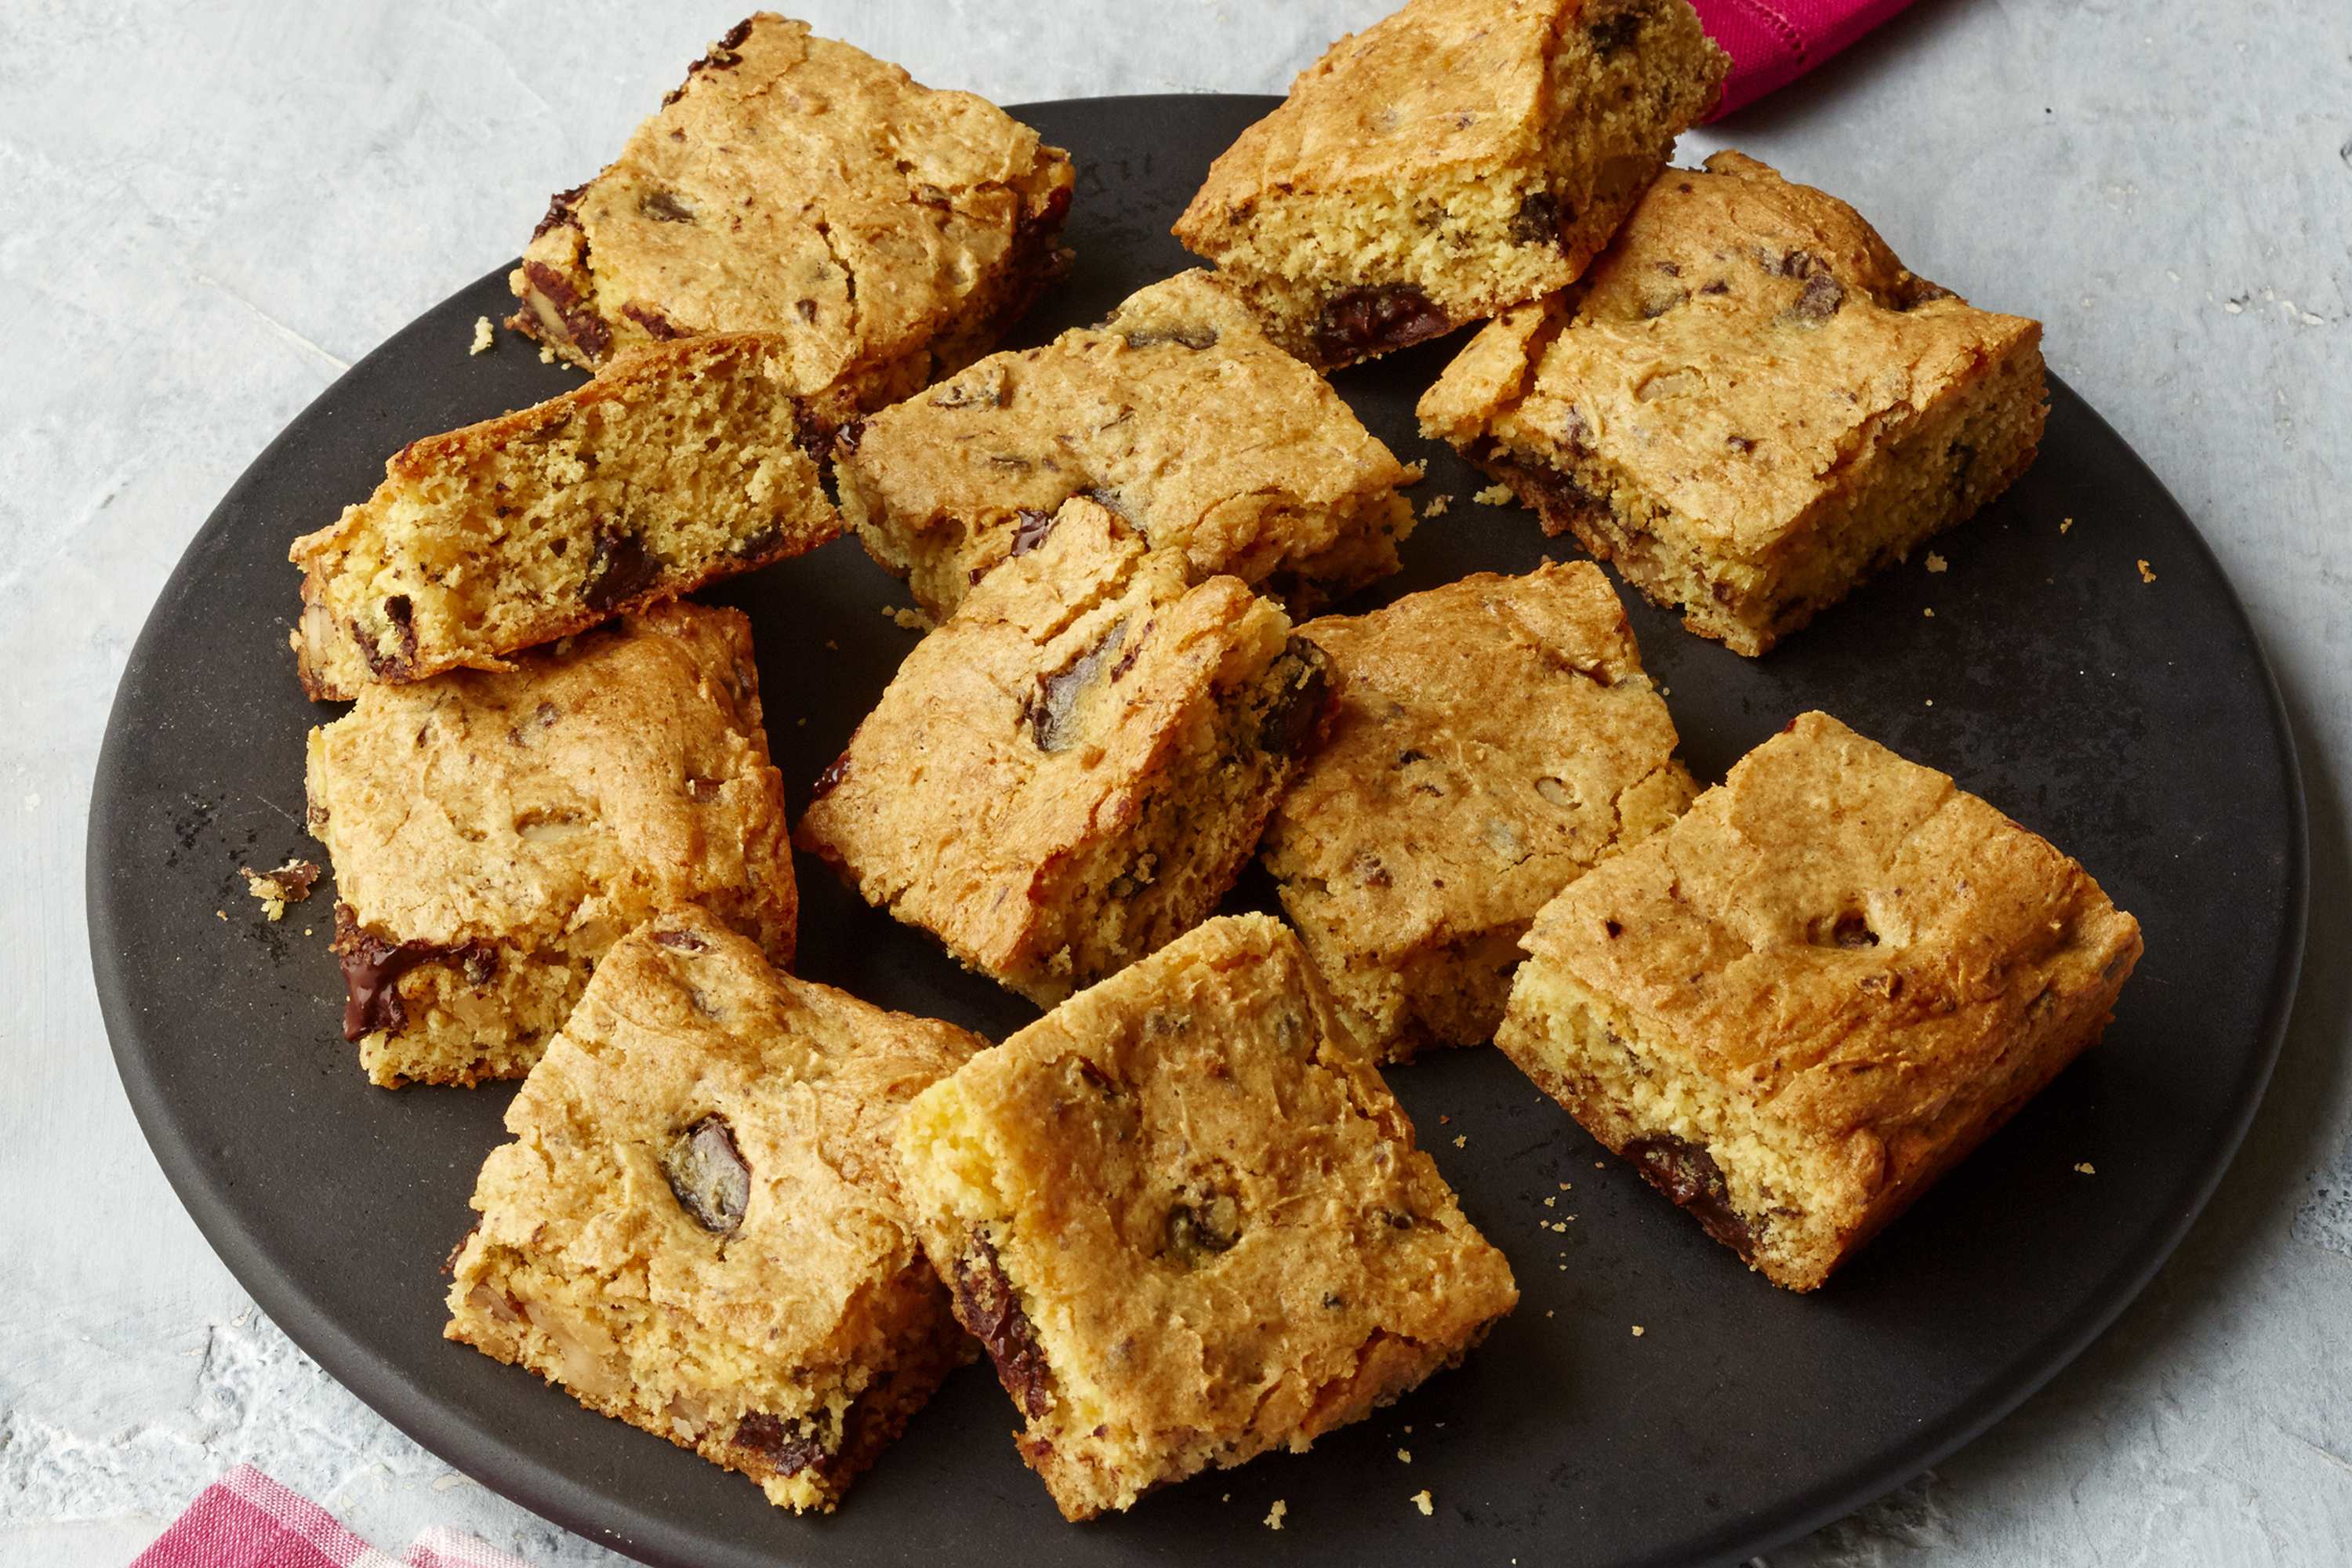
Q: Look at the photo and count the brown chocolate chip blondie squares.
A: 11